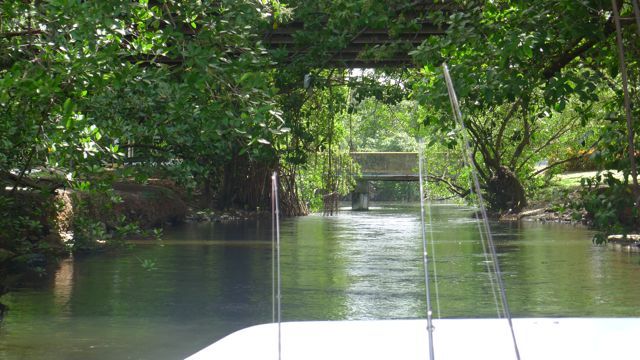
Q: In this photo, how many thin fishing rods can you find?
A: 3